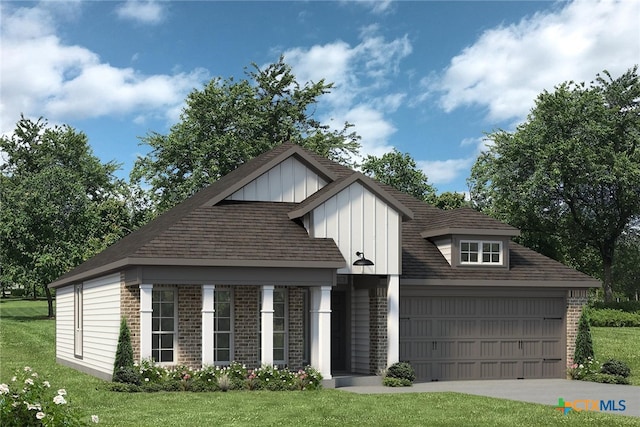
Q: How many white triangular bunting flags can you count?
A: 0